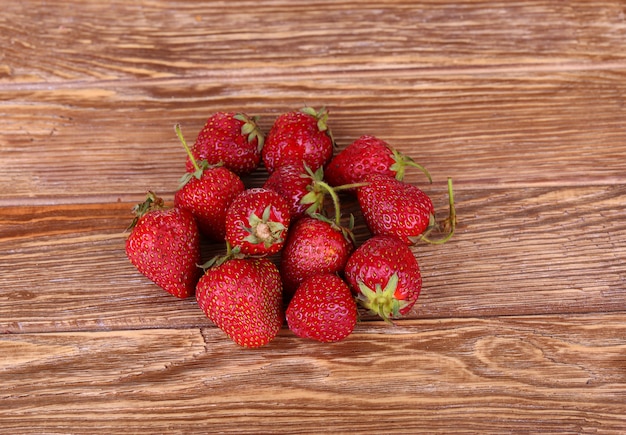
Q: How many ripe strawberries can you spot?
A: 12